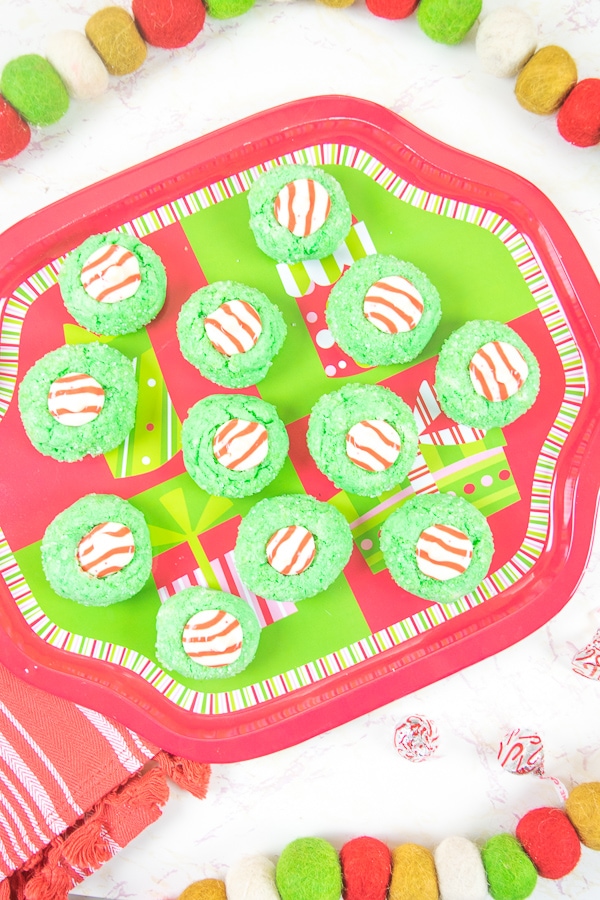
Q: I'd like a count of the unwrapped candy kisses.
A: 12